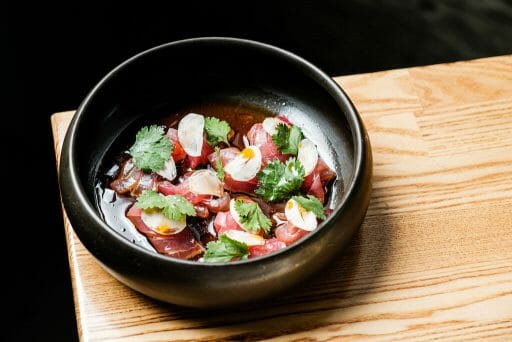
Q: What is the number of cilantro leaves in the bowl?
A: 8